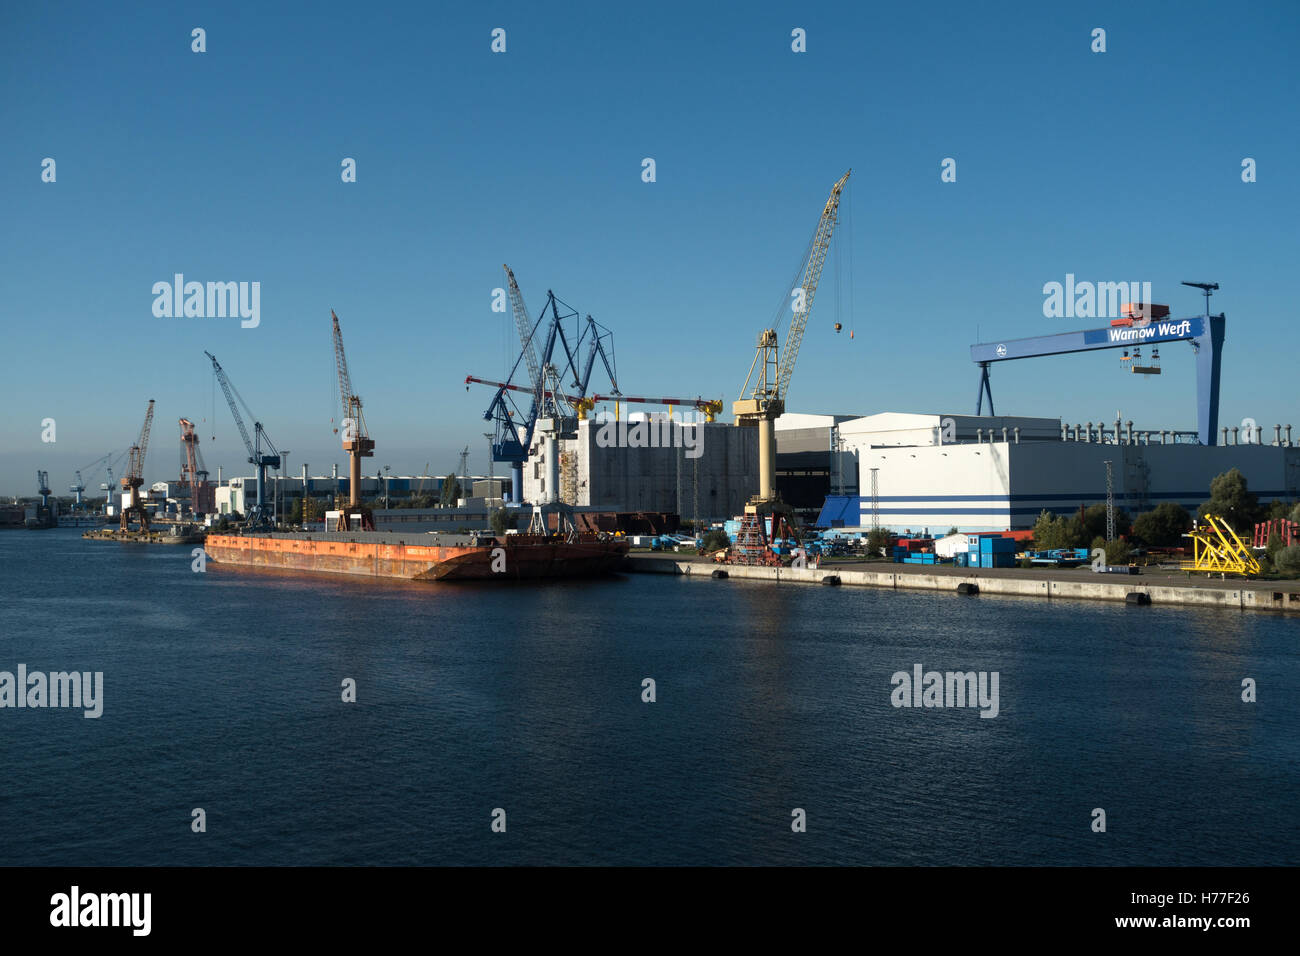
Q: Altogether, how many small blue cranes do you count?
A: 3